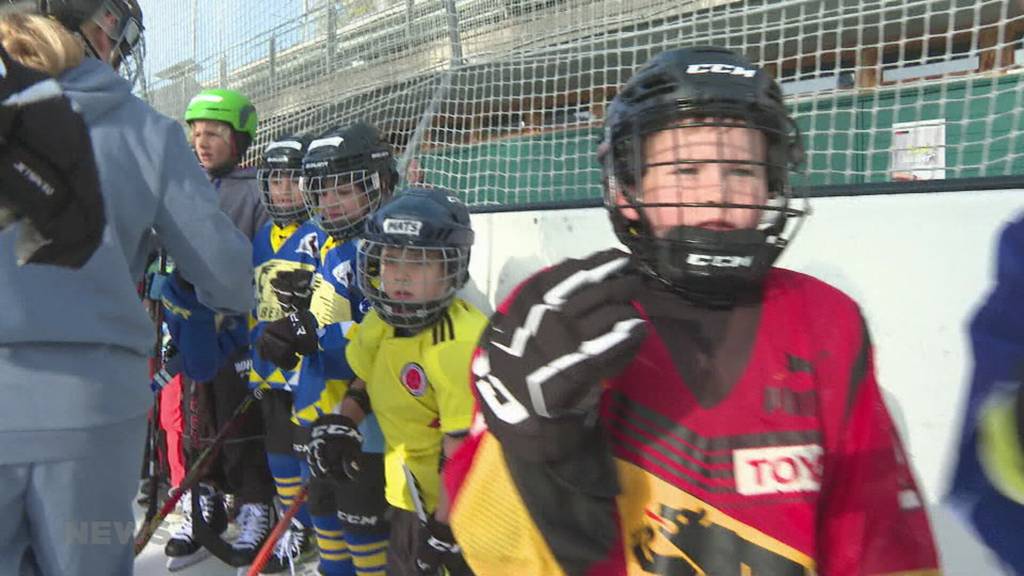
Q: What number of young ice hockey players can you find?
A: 5